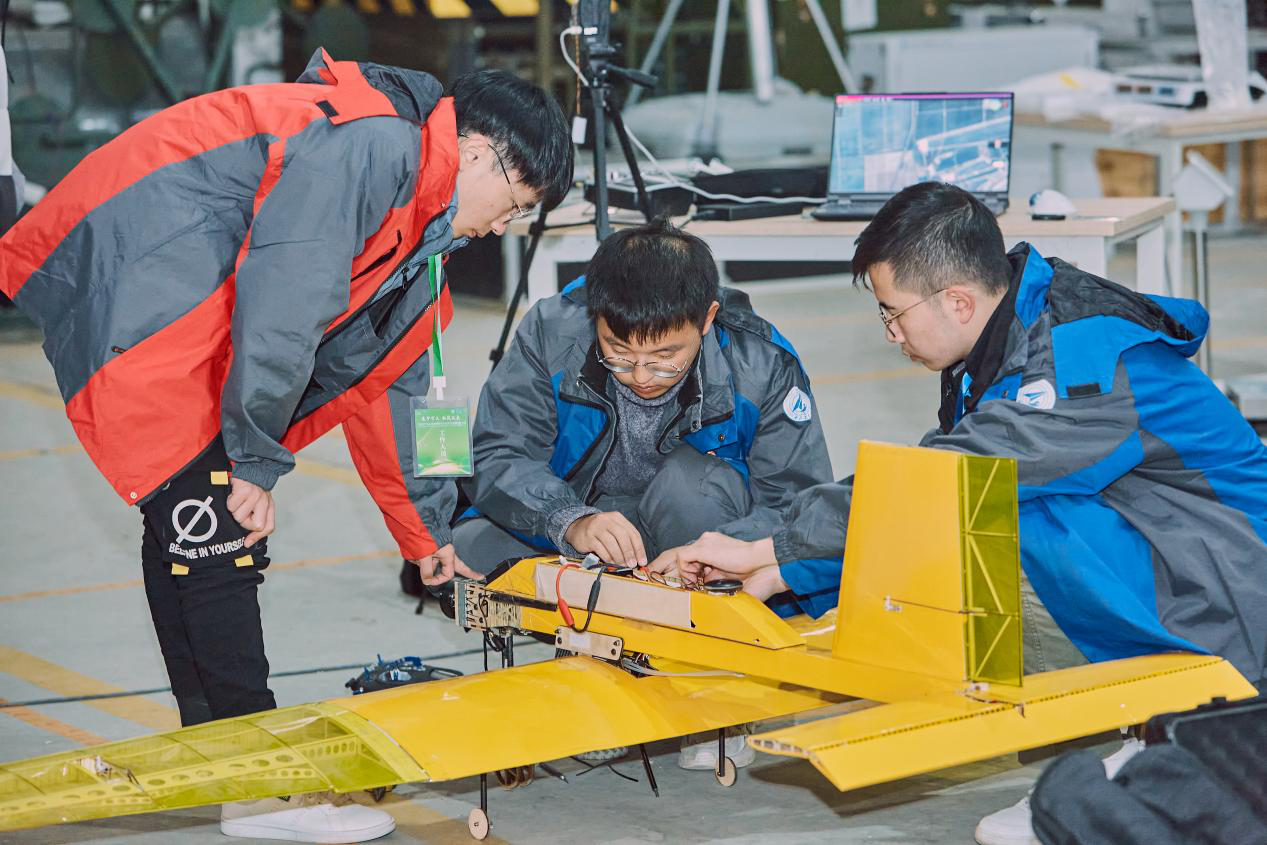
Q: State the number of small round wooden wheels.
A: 2